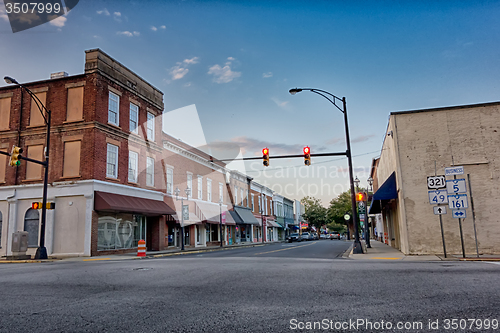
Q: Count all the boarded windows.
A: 6